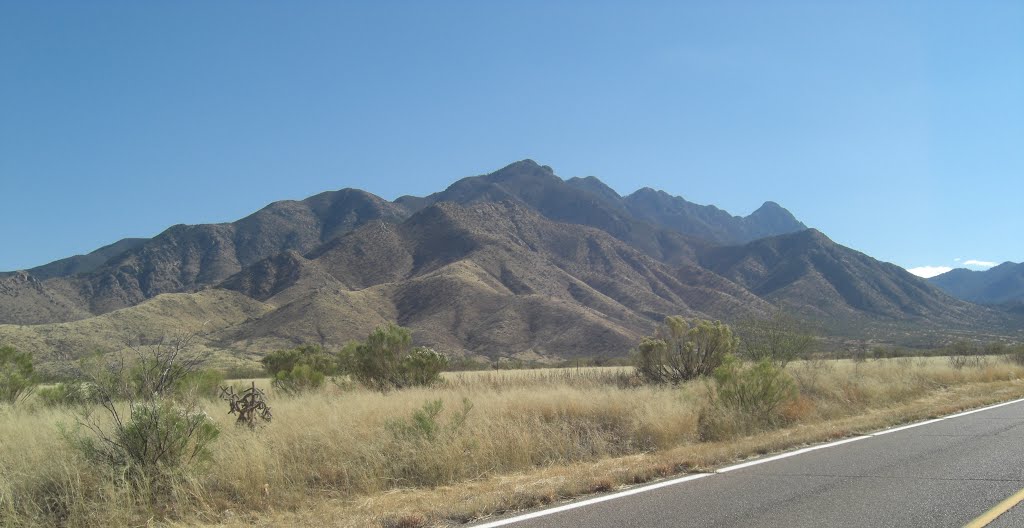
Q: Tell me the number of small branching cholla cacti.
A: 1